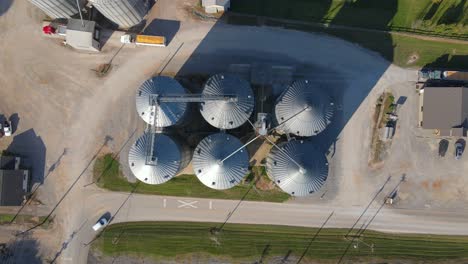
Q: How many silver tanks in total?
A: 8